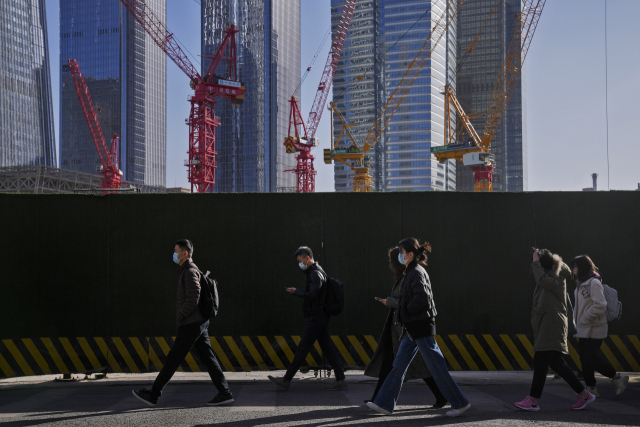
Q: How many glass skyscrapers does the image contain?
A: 5